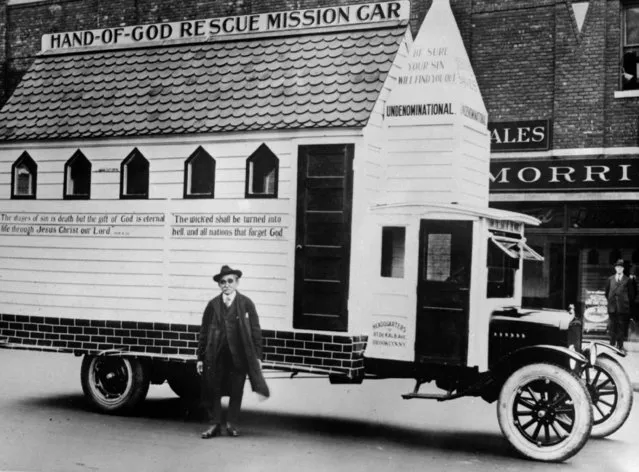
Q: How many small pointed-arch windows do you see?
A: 5